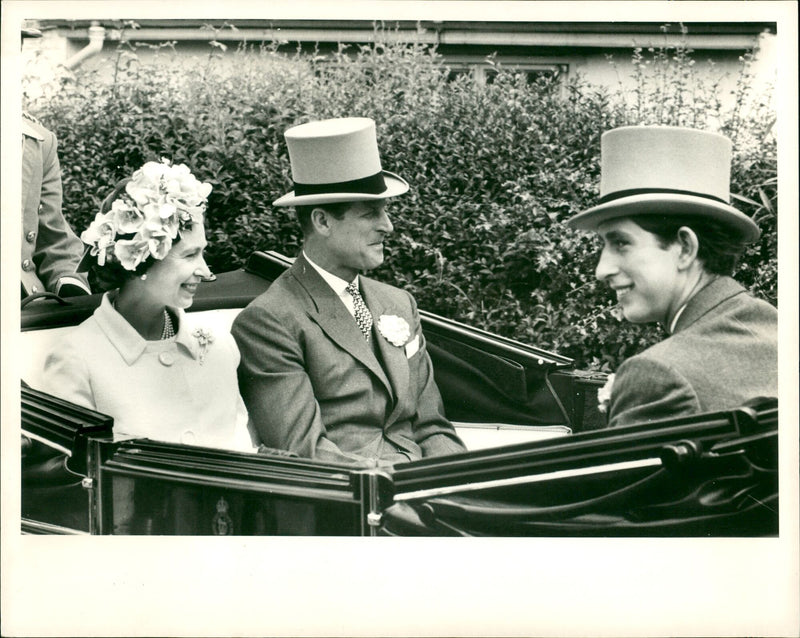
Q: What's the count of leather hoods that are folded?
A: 2